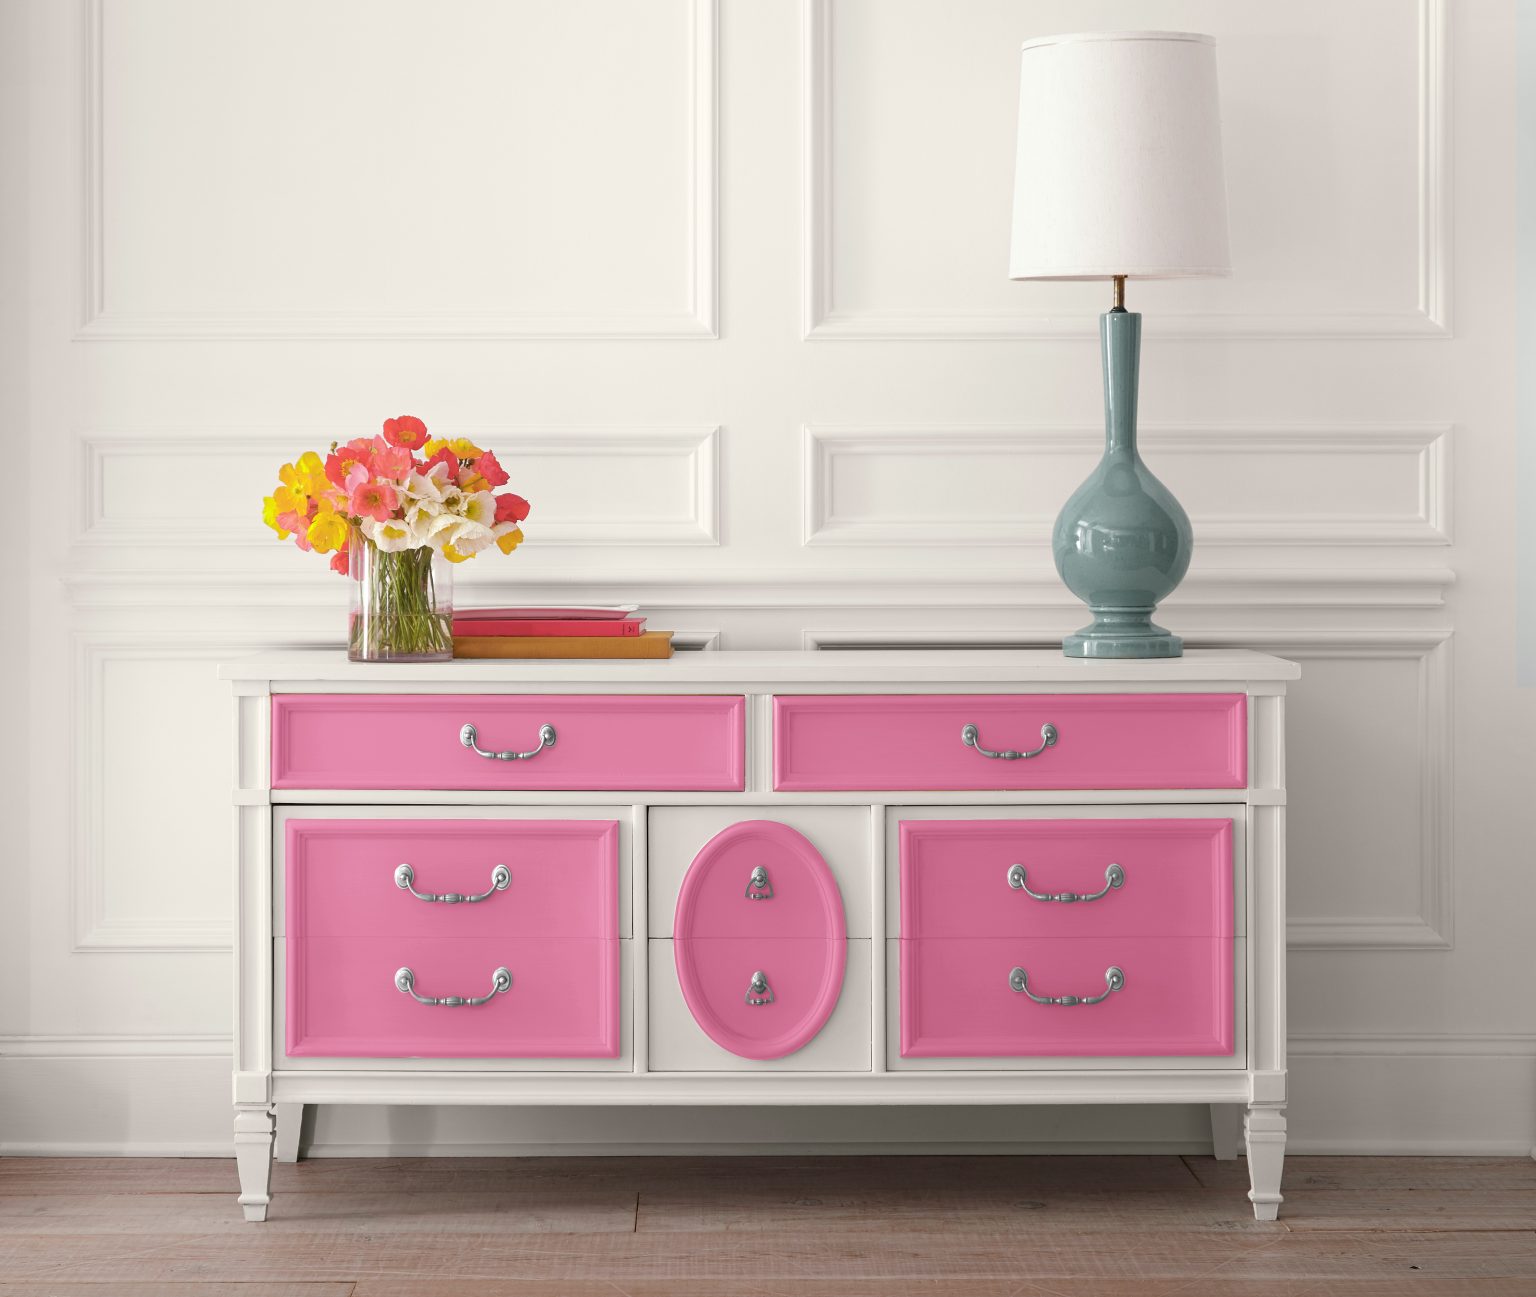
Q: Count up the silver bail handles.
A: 6